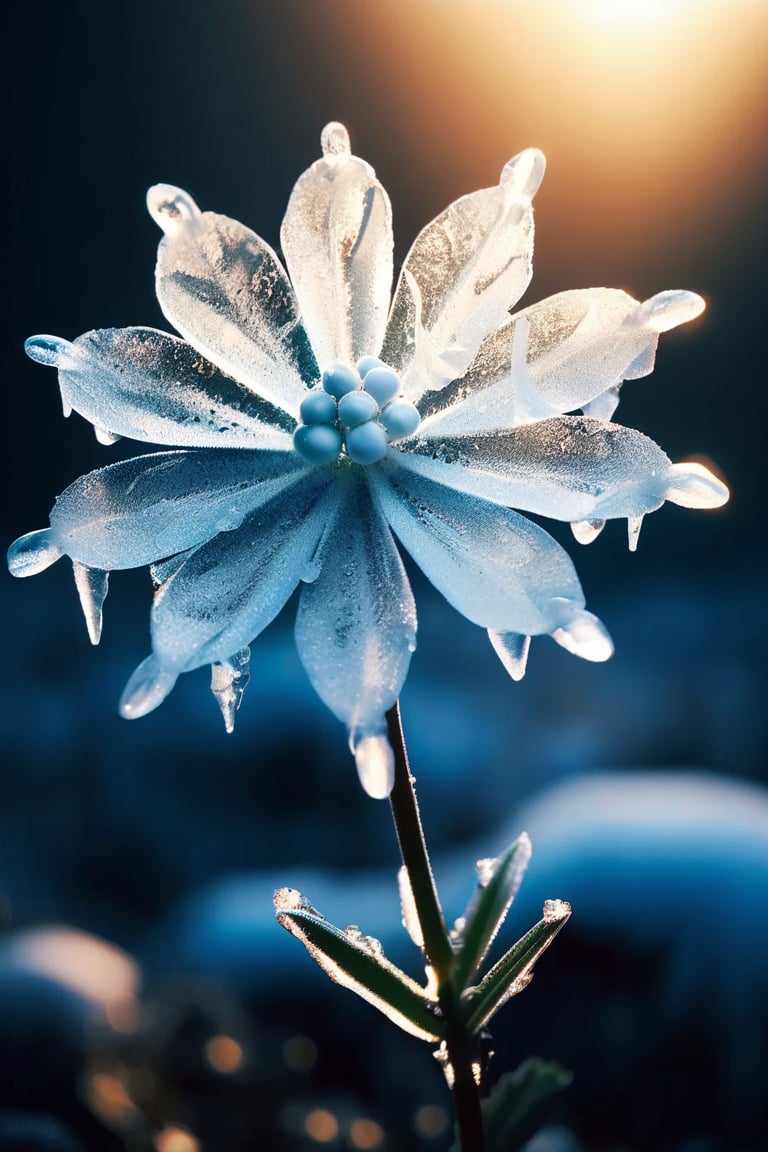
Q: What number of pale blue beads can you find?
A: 8